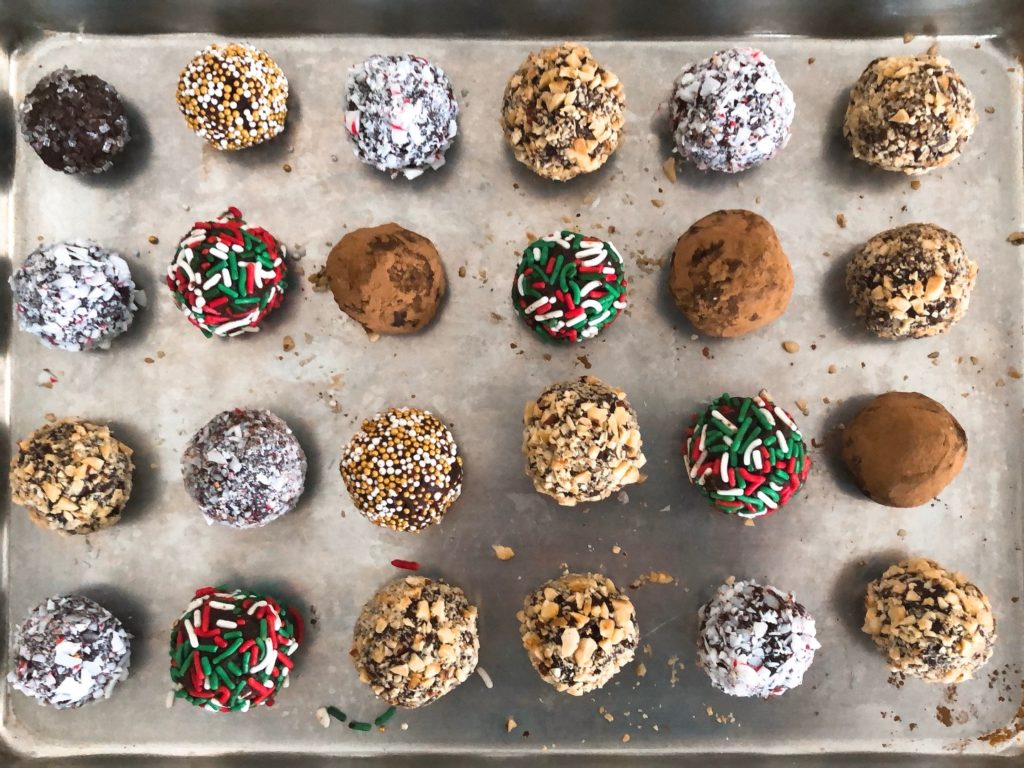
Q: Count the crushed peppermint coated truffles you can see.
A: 6